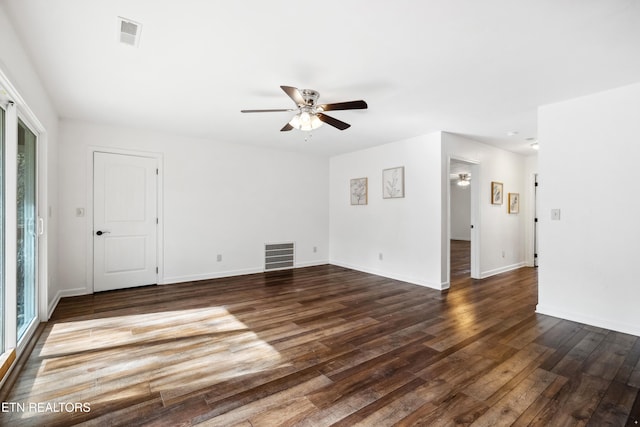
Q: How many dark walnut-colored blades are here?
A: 5